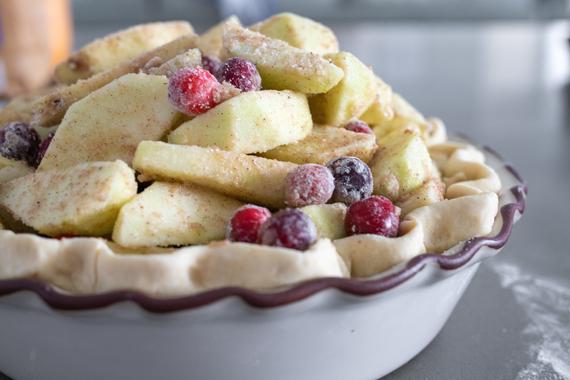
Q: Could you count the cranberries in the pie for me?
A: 11